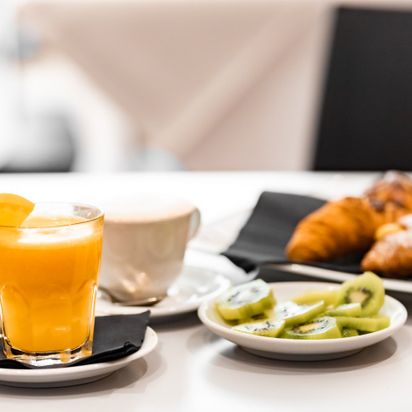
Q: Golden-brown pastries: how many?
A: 3